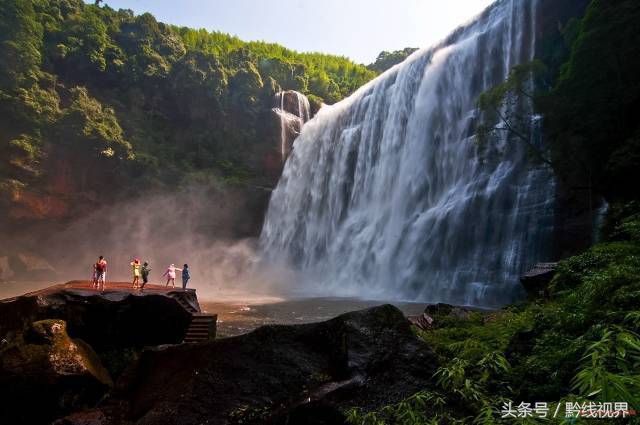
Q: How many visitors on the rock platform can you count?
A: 6